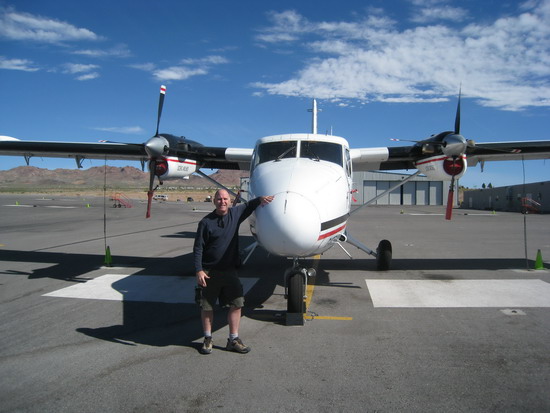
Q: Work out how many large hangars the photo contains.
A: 1